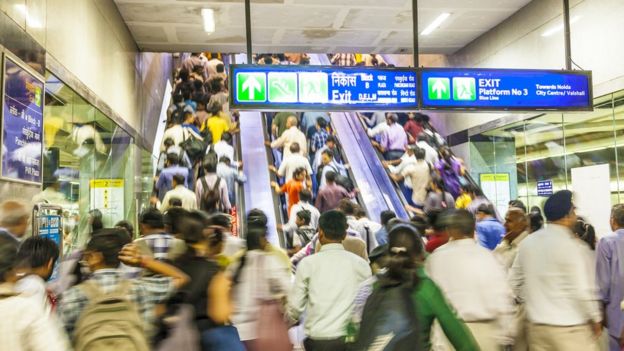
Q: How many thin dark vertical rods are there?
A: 3